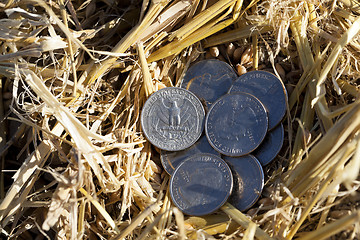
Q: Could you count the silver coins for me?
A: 8